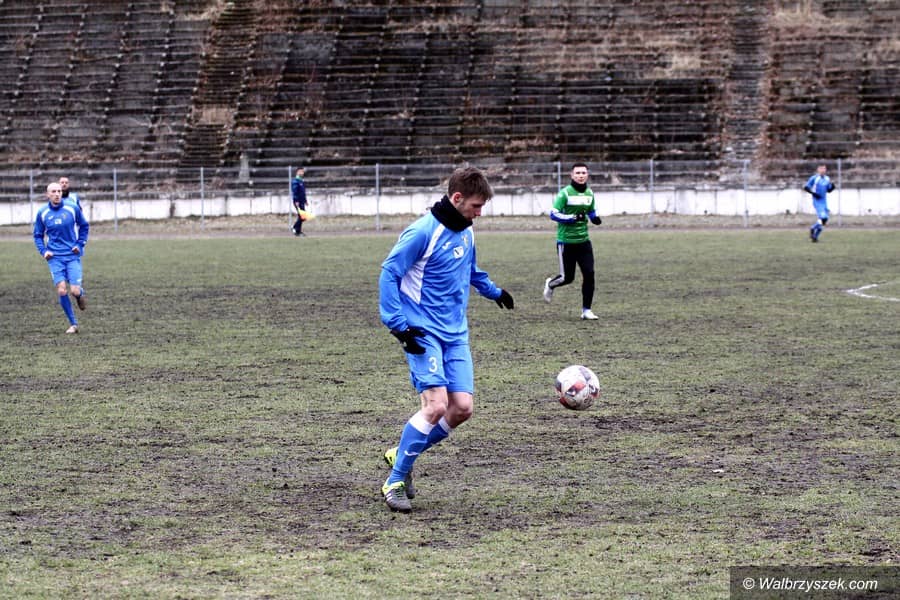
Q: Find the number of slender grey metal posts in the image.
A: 9